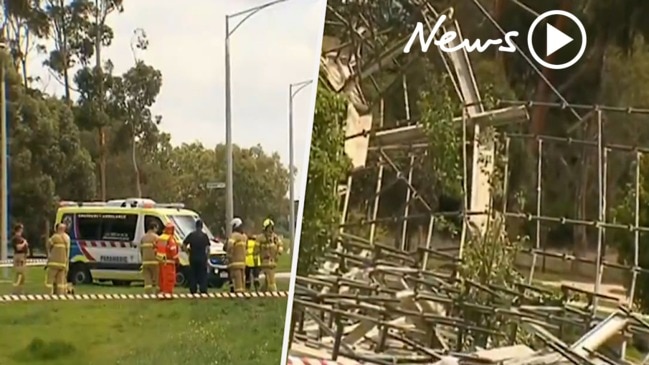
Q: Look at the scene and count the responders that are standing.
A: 8